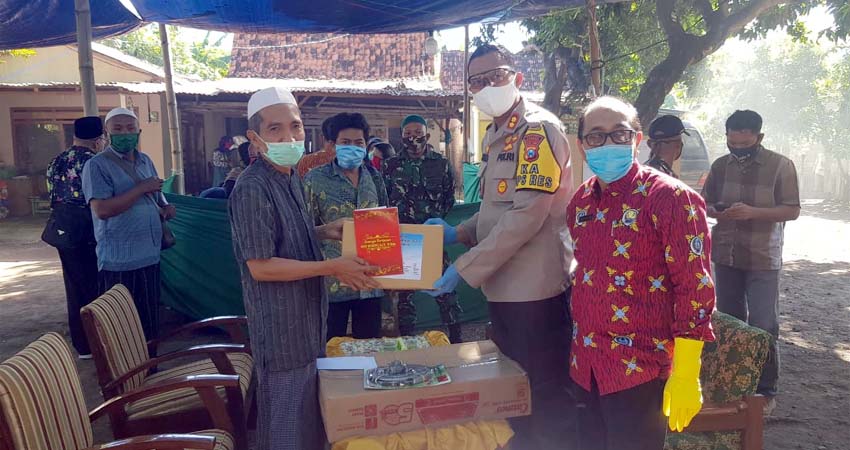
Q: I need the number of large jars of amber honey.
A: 0